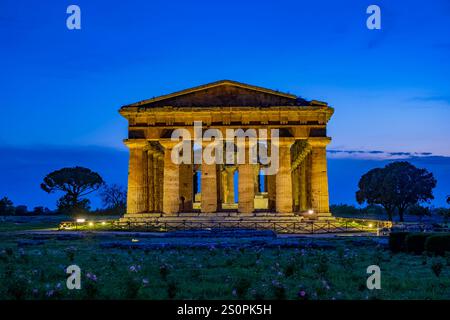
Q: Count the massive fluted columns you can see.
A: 6